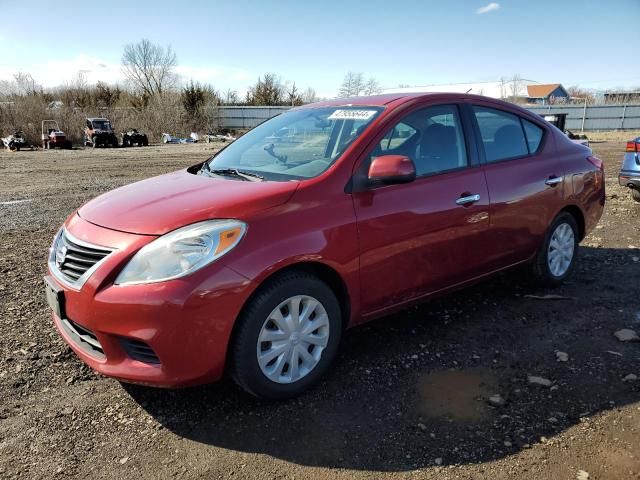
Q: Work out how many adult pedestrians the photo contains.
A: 0